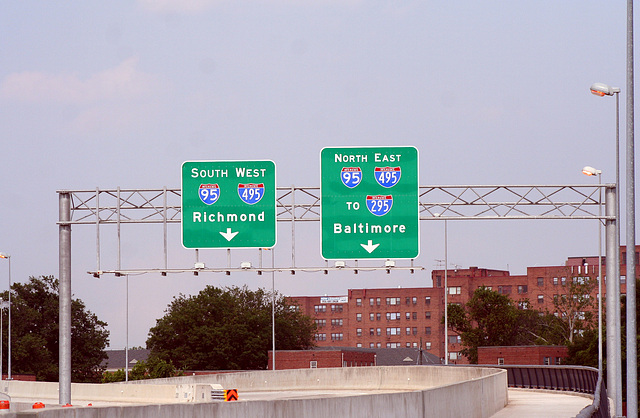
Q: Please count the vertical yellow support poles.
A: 0